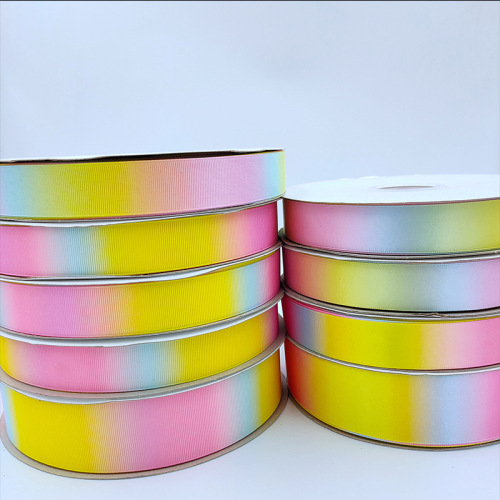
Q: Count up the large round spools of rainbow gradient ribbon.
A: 9